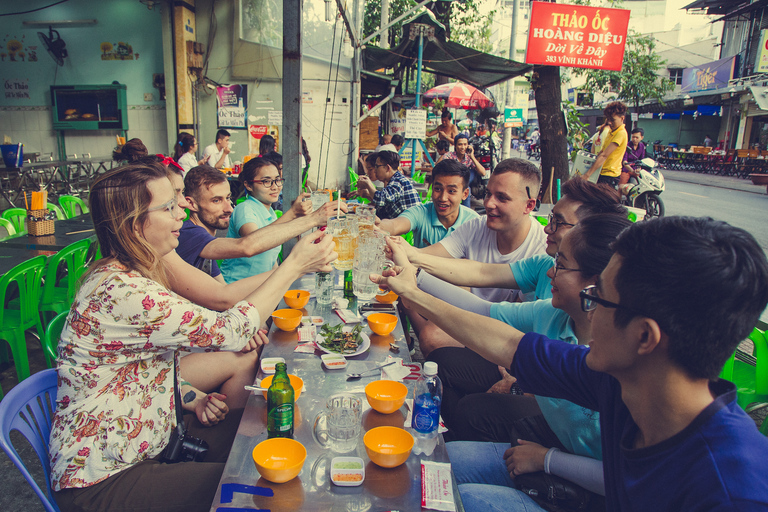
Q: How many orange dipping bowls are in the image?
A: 8